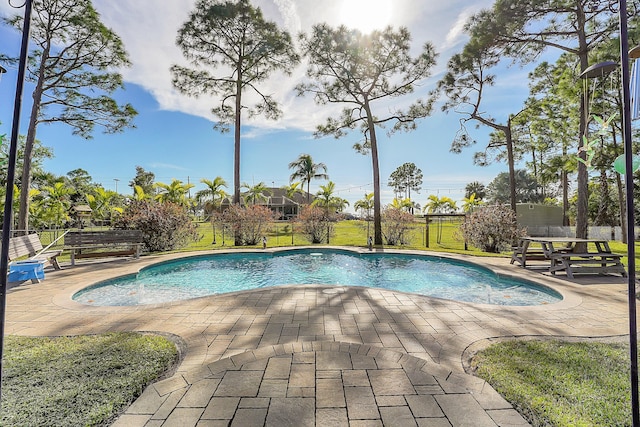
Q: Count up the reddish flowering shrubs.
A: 5